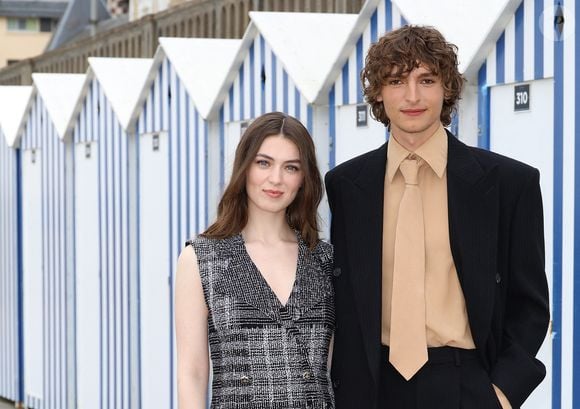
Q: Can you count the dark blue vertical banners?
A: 0